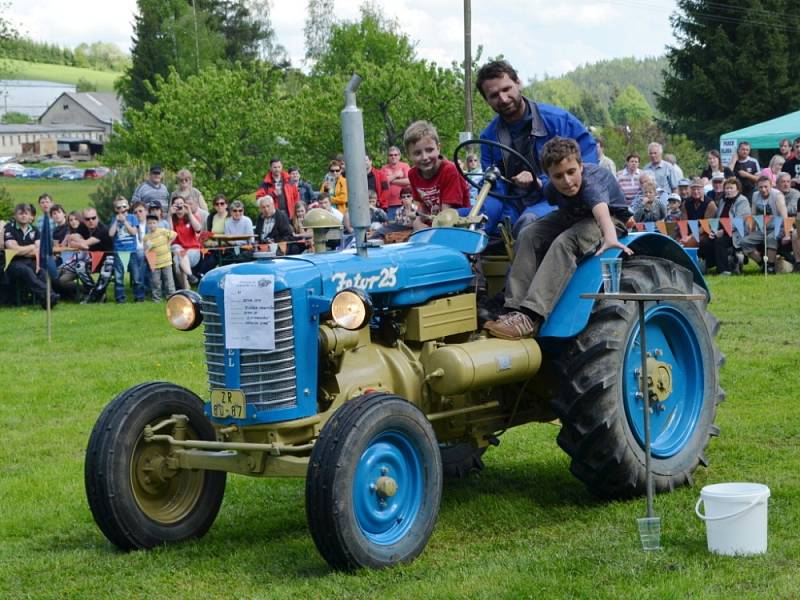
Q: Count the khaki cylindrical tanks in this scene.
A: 1